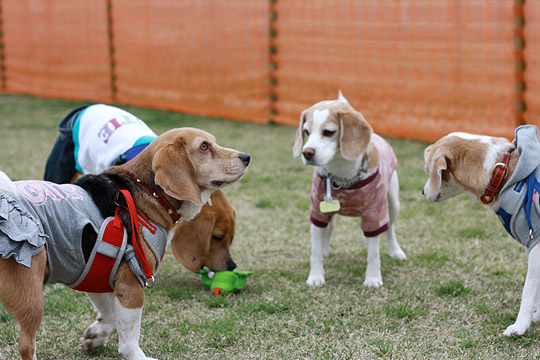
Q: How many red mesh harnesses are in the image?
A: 1